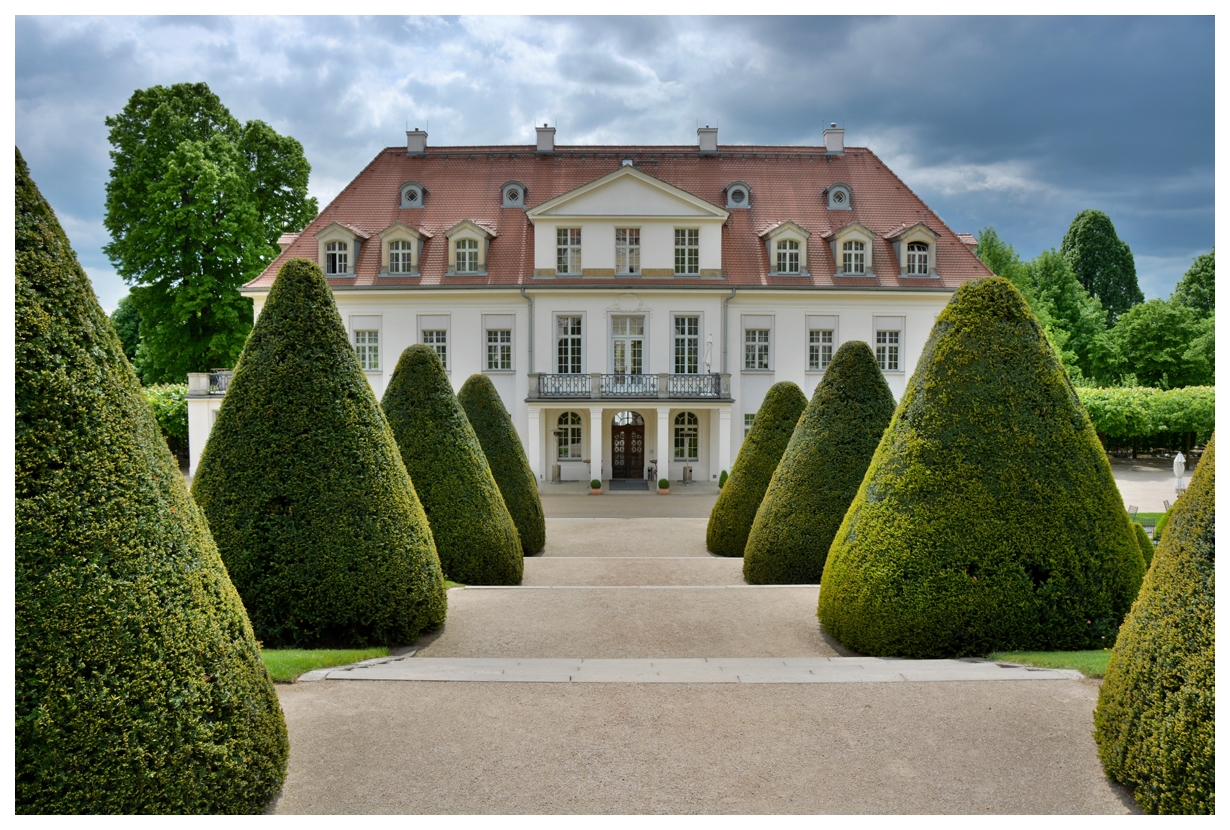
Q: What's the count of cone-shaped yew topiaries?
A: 8